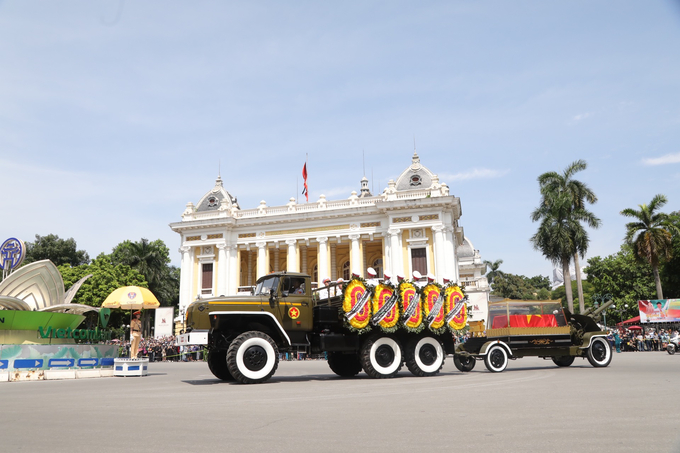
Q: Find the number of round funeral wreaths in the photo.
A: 5